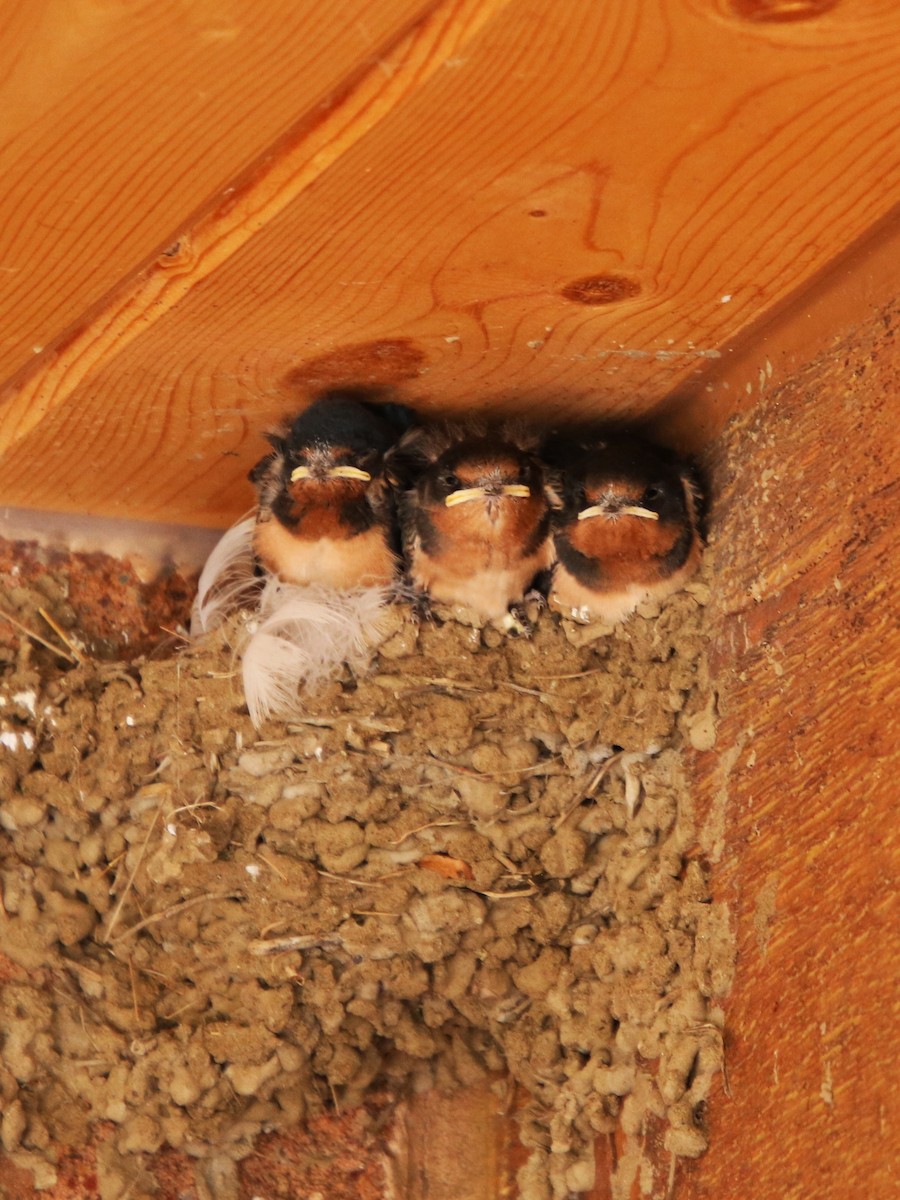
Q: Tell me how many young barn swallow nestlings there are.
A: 3